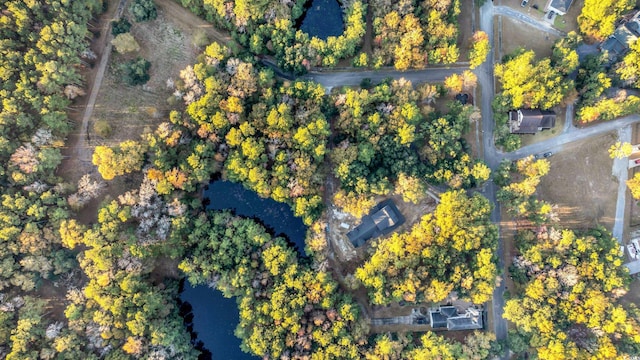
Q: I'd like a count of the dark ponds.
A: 3